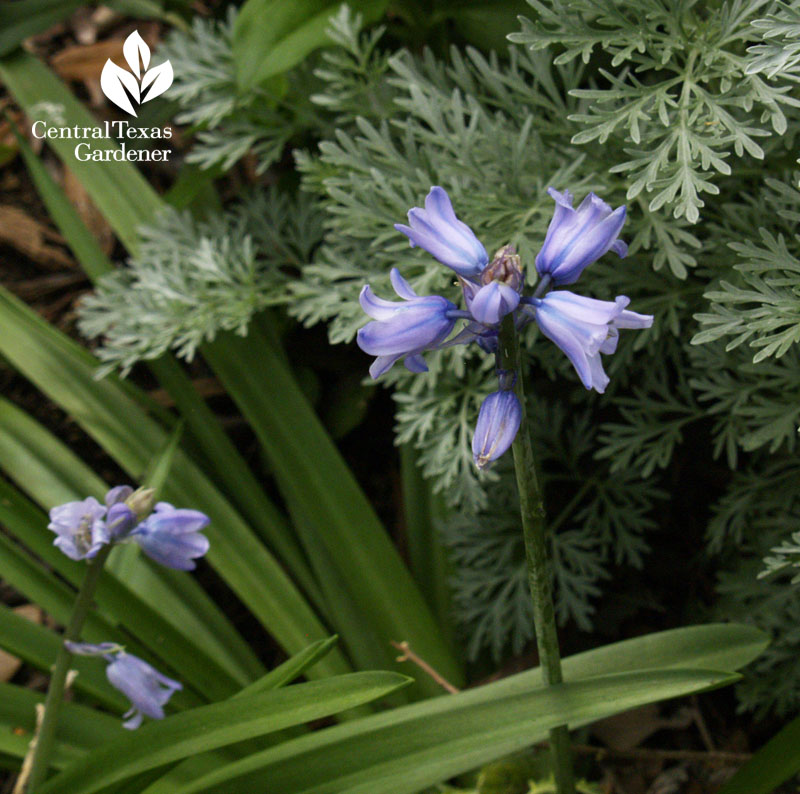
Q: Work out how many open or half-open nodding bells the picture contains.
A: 7